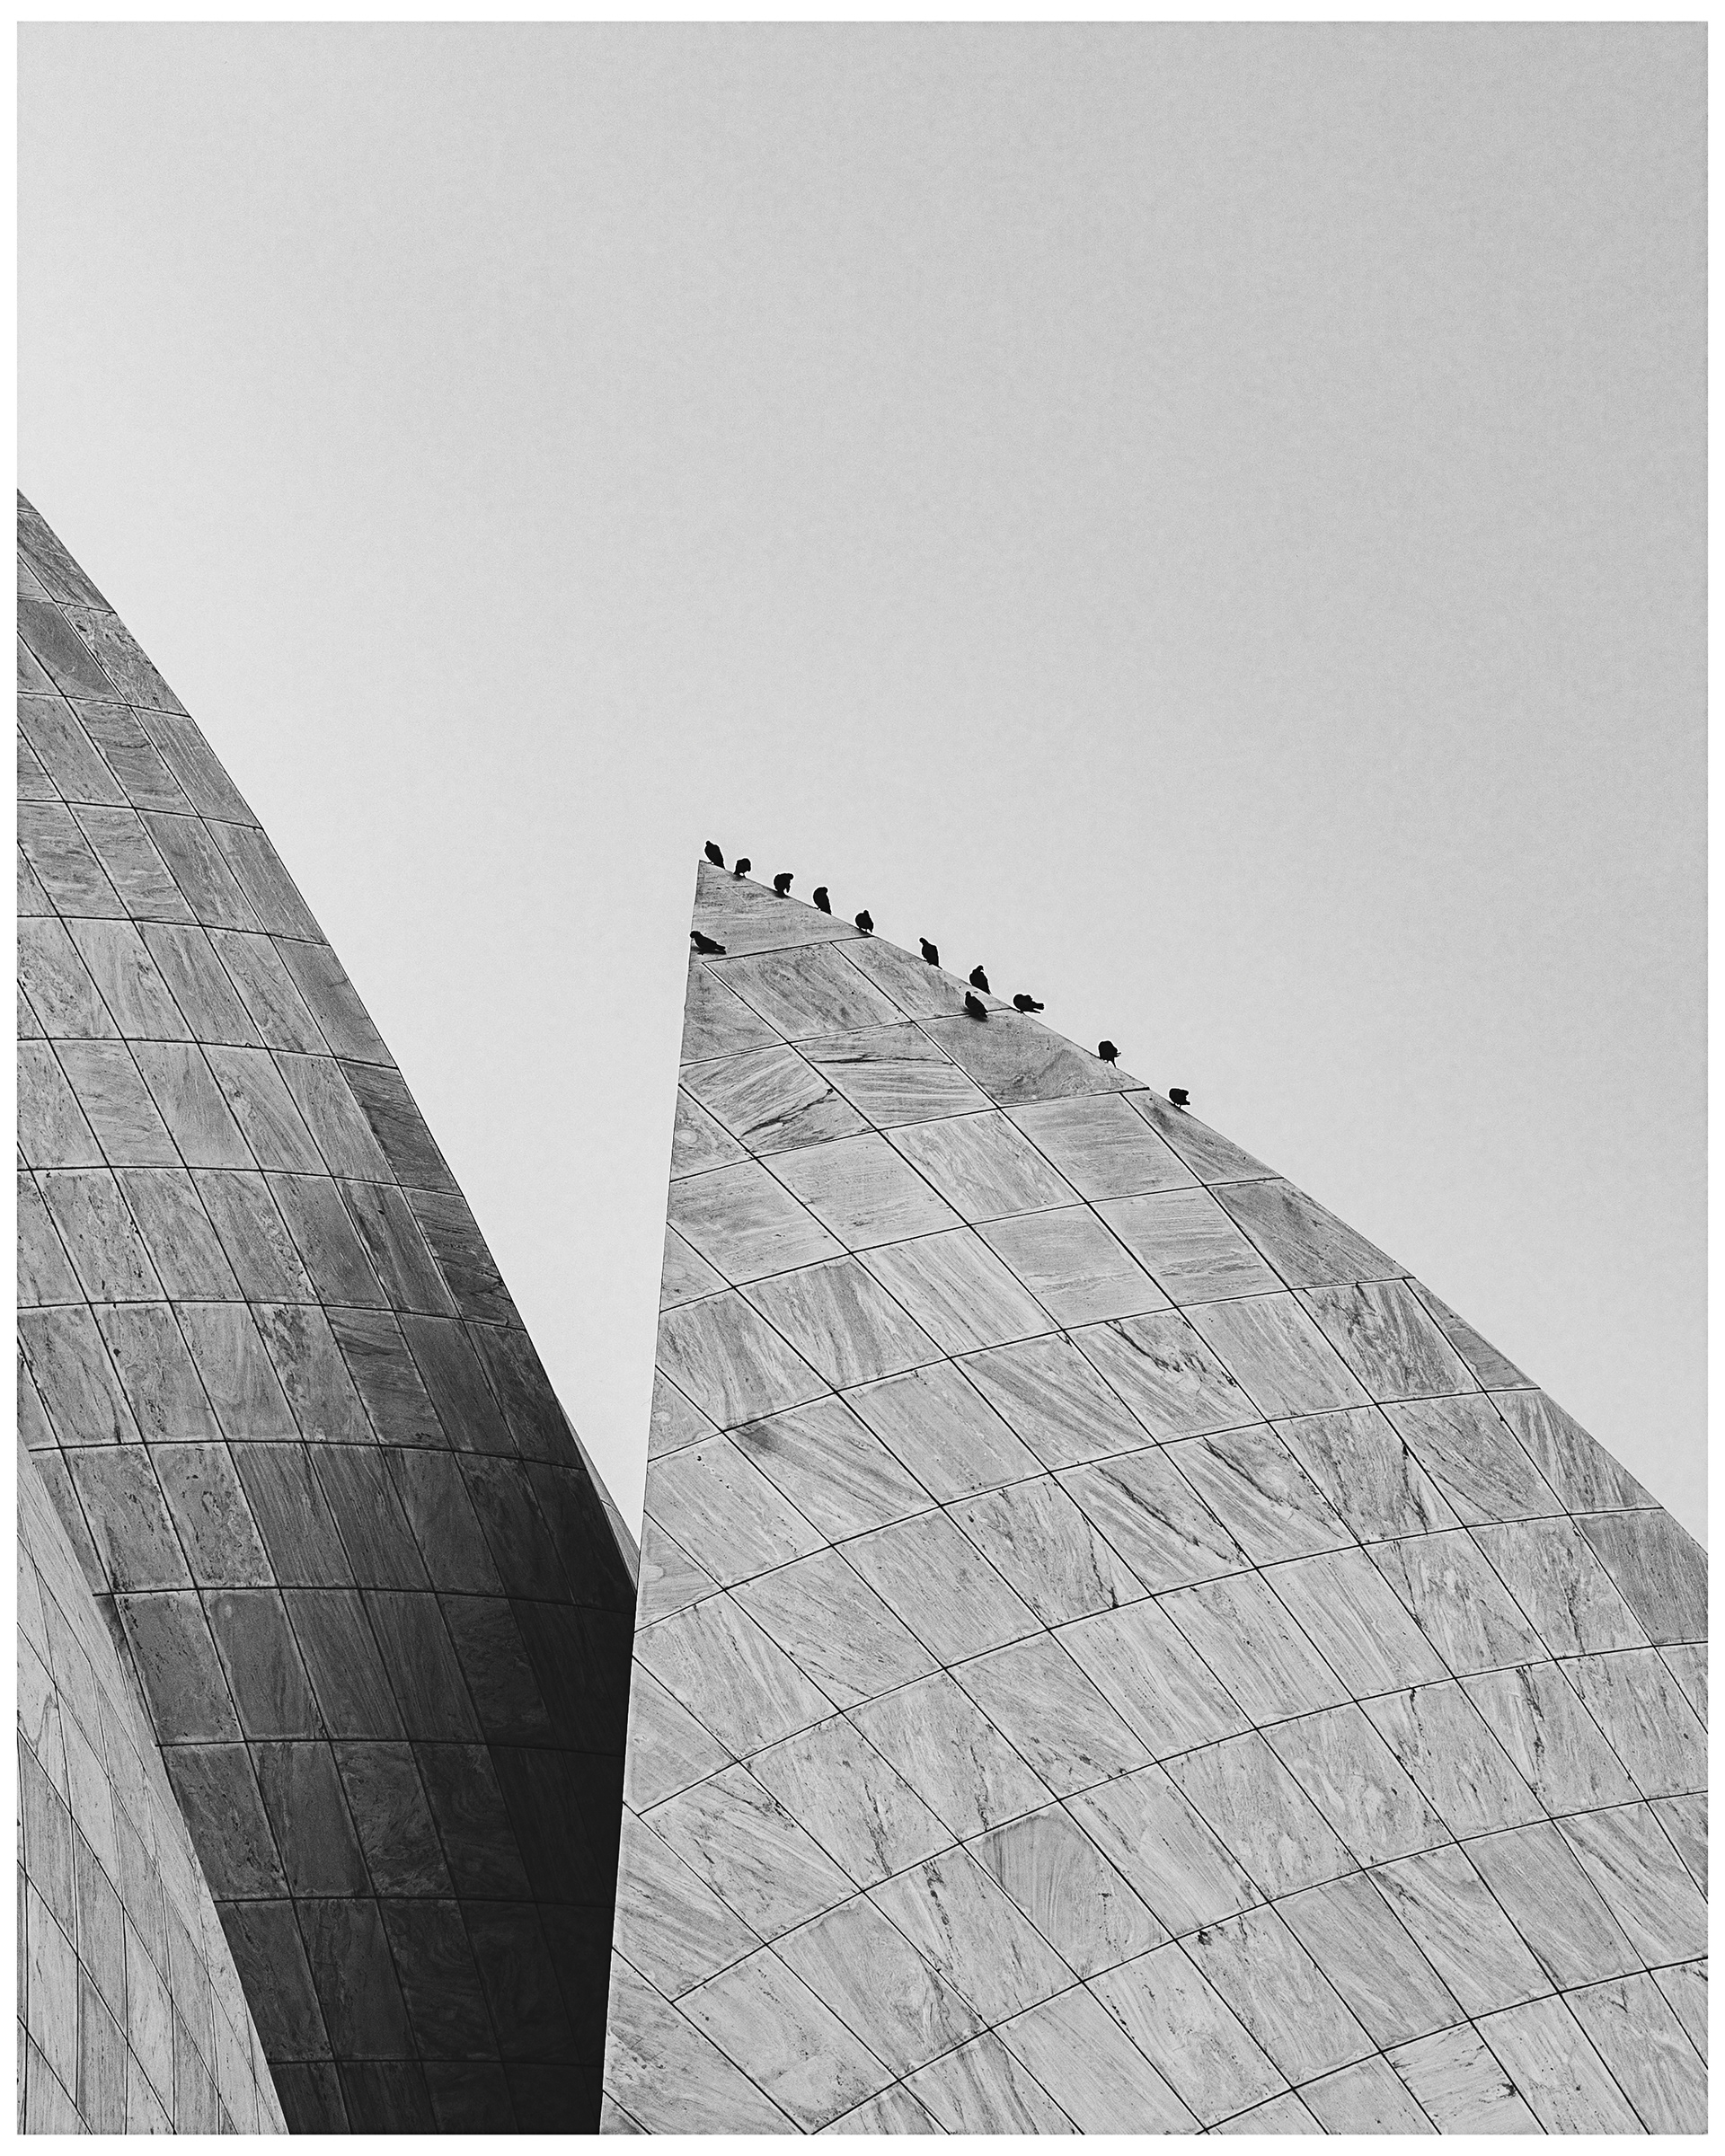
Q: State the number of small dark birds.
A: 12